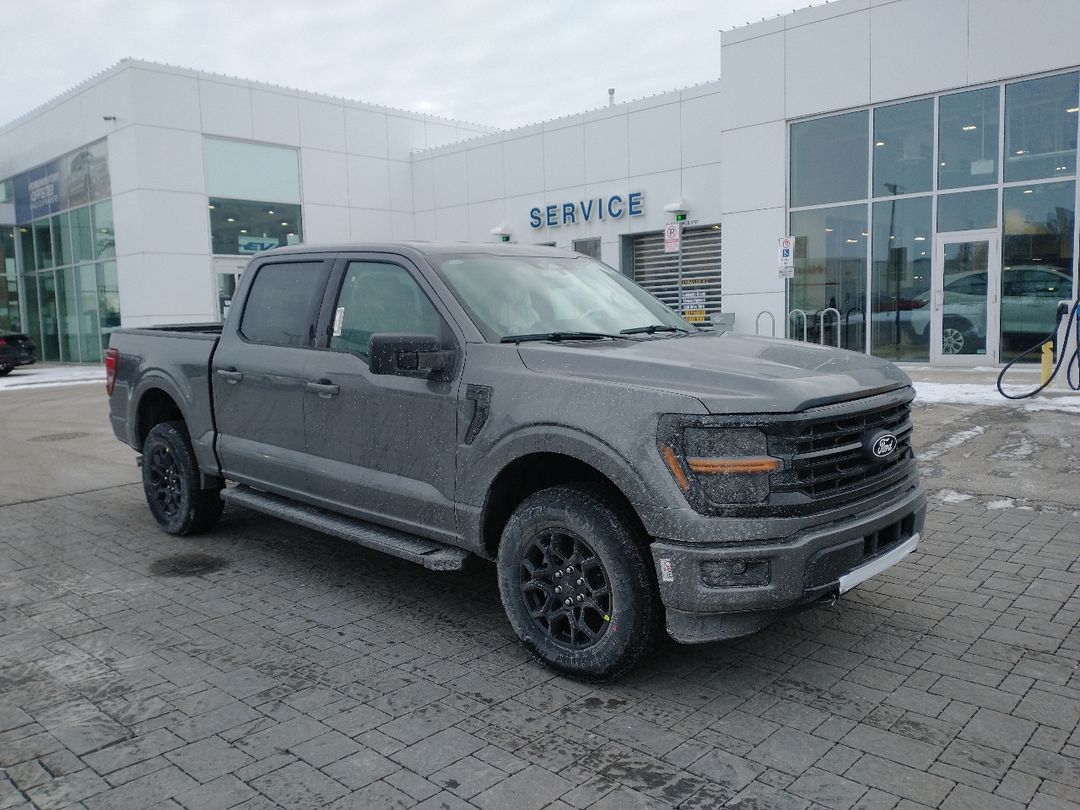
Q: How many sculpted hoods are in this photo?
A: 1